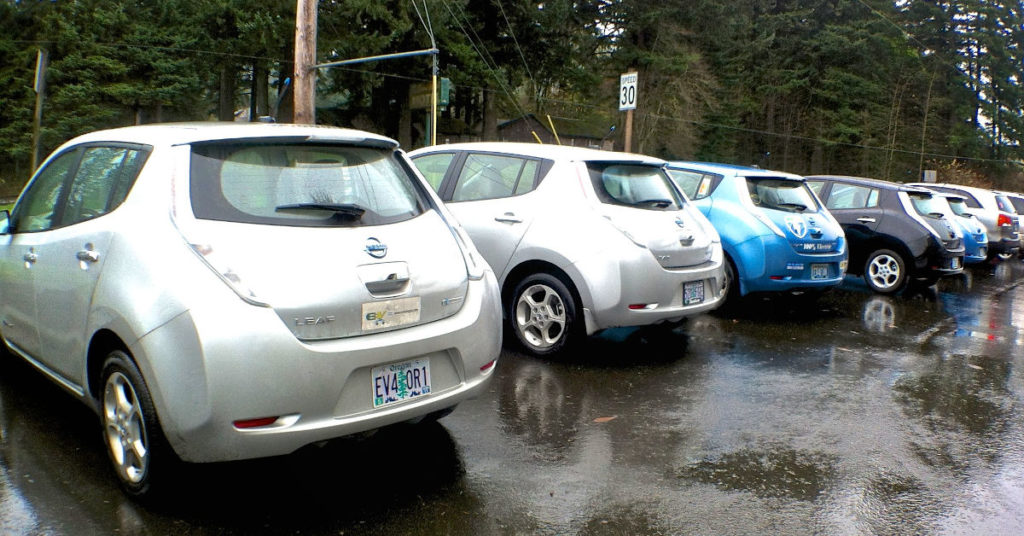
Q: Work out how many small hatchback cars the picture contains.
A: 5